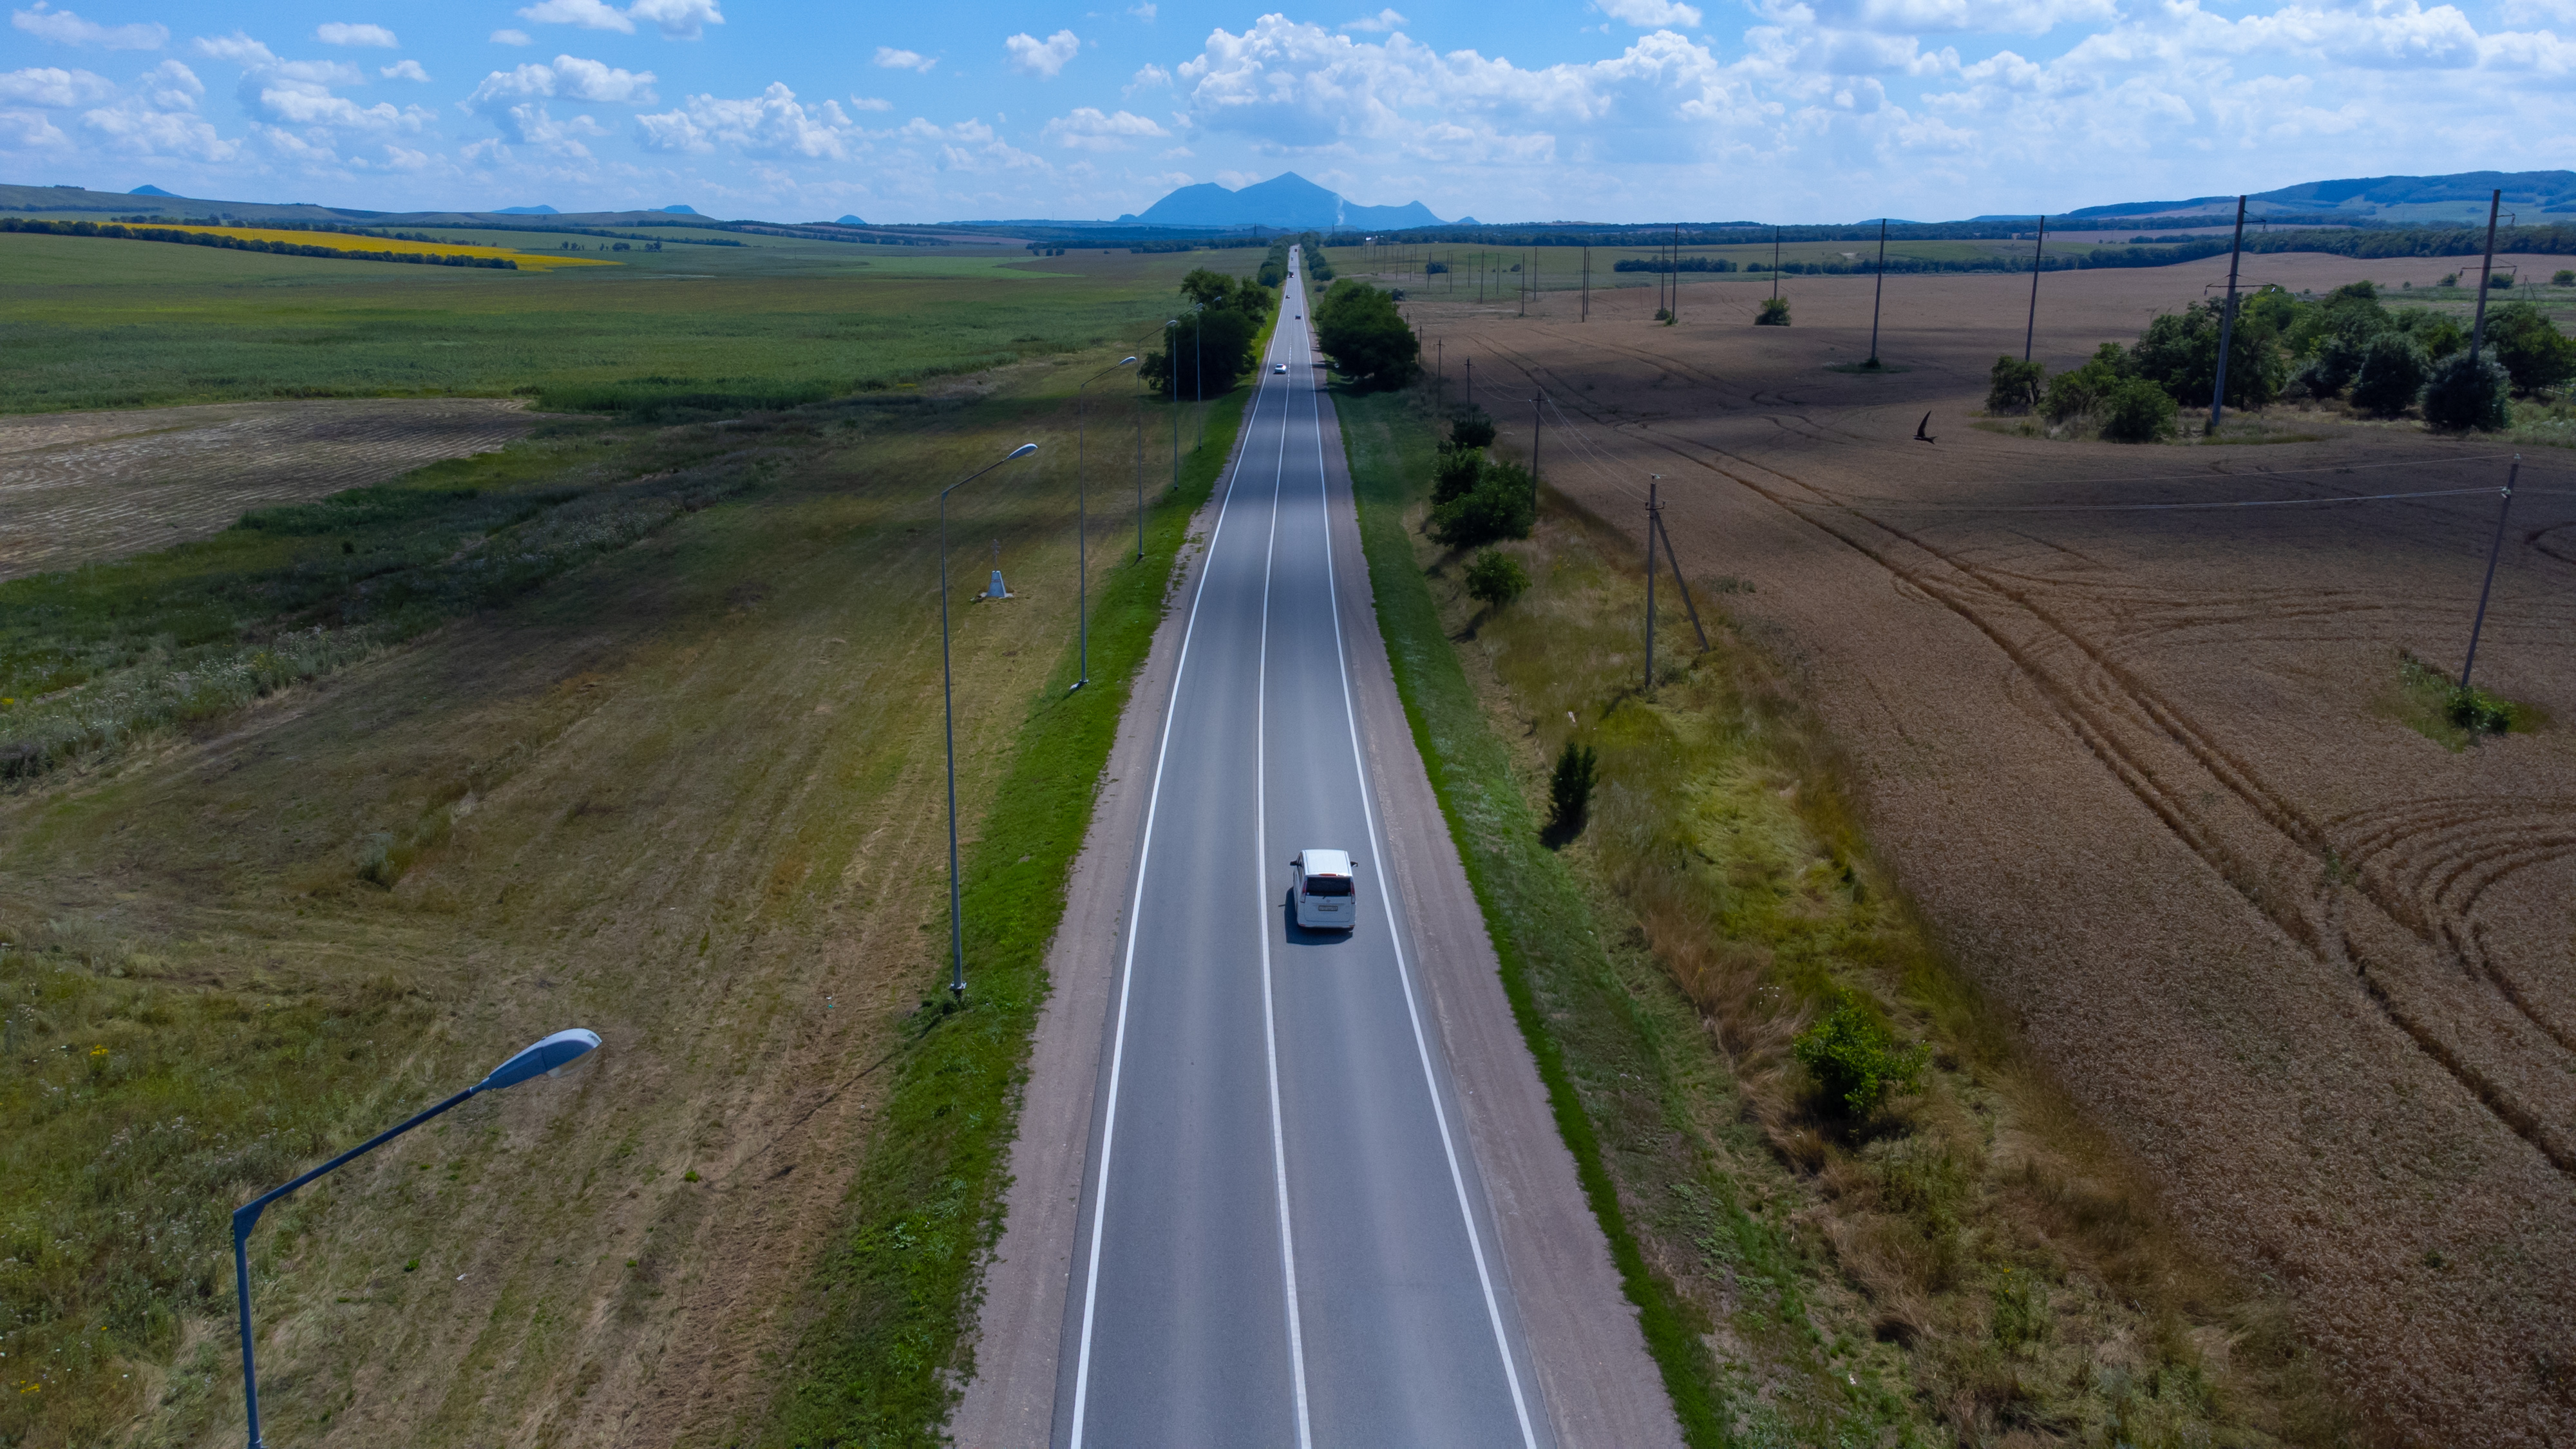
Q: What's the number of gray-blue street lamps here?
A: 6